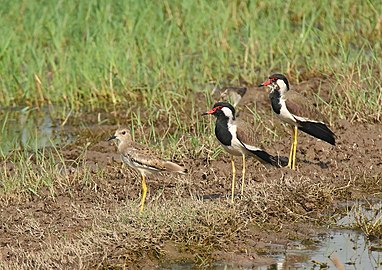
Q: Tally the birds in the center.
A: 3